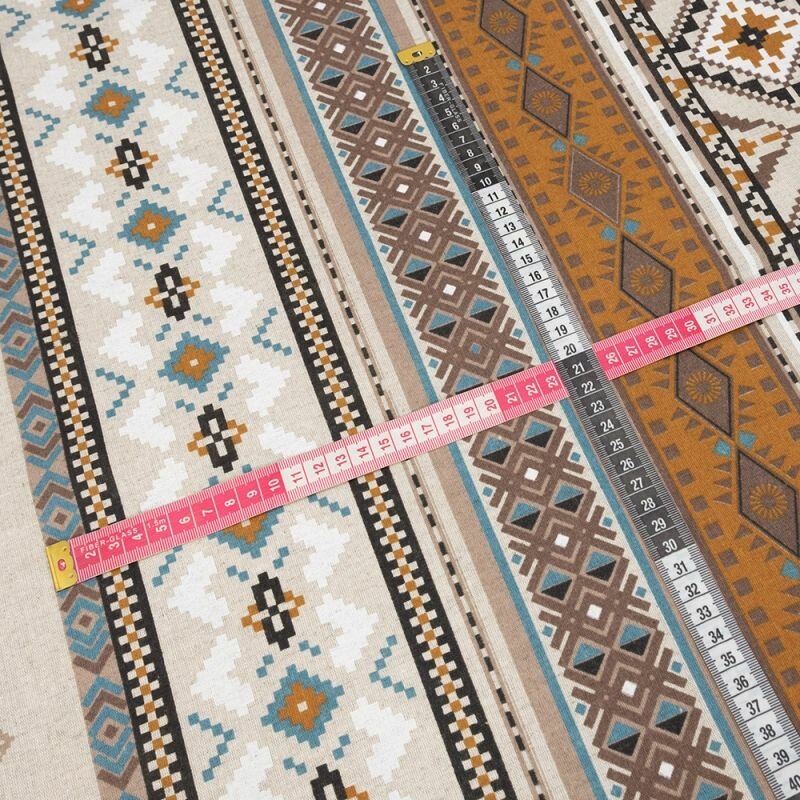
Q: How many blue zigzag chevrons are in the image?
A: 11